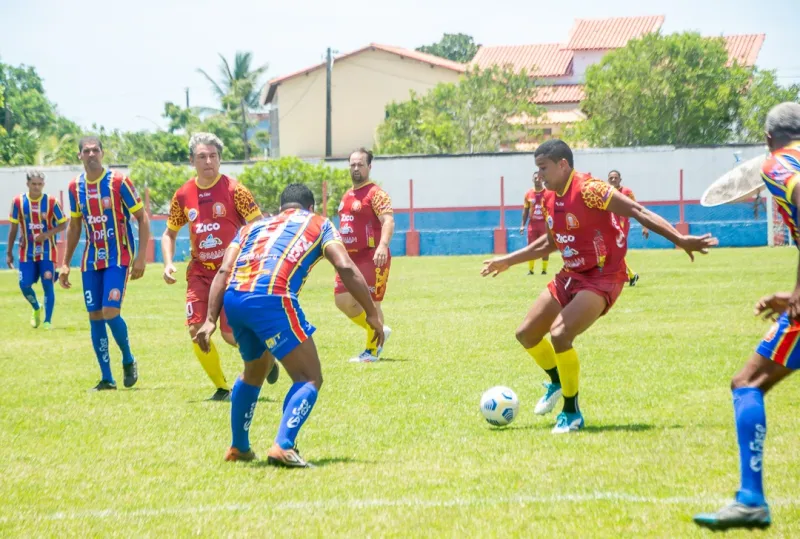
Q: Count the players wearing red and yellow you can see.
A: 5